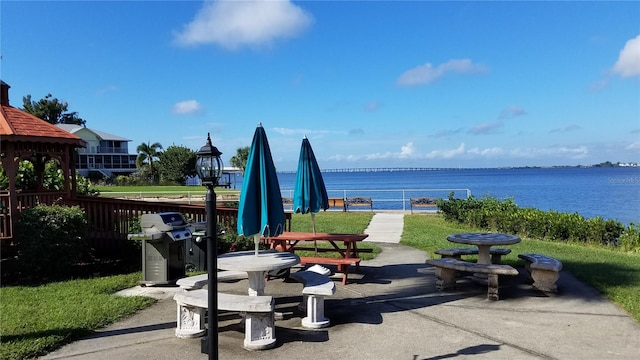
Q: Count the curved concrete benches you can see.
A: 6